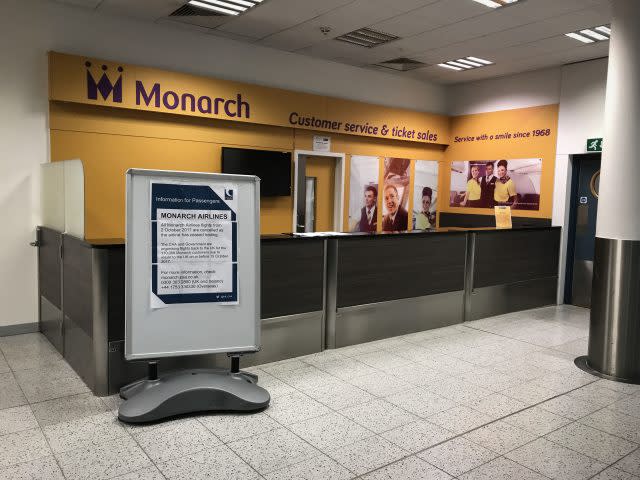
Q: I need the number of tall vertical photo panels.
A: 3